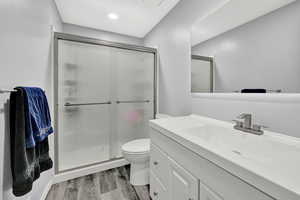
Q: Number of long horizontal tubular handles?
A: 2